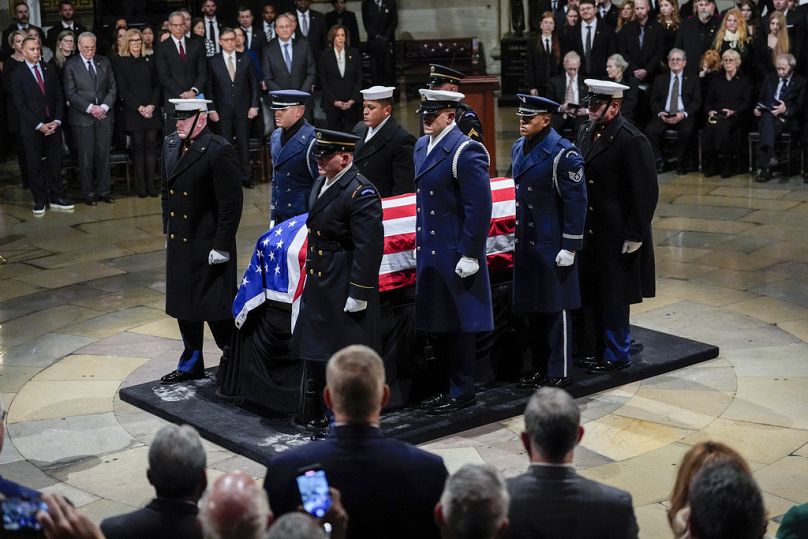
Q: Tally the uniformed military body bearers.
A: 8